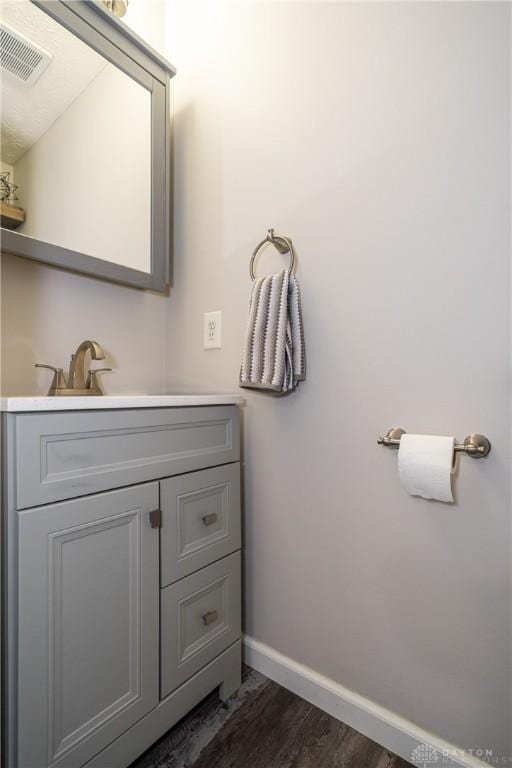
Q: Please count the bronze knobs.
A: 3